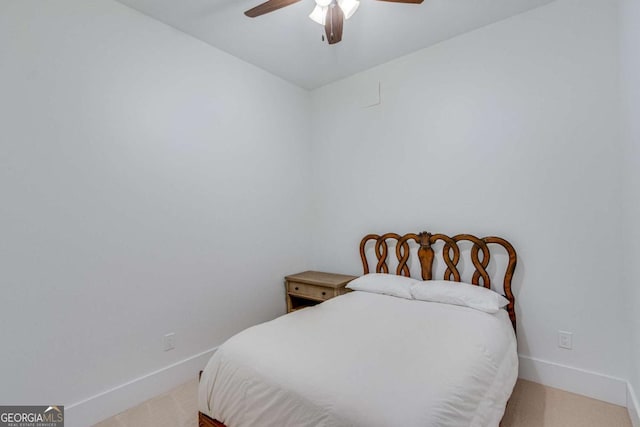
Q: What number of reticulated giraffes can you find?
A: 0